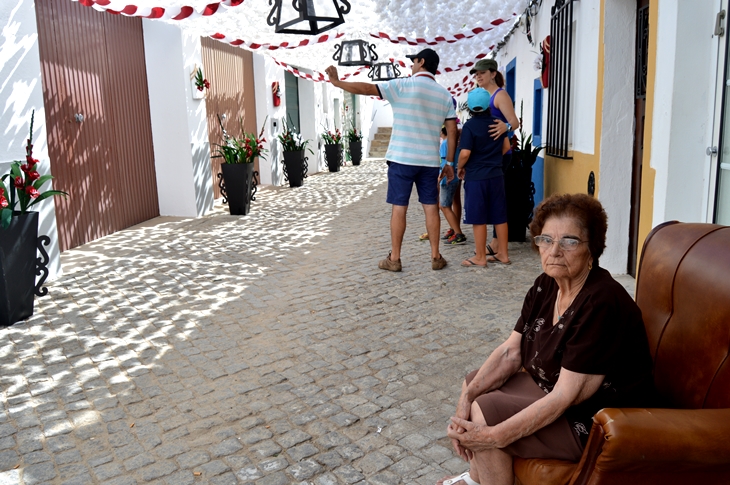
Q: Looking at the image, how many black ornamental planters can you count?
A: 6